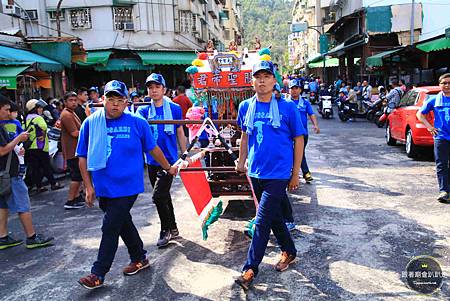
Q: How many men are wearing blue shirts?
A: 5